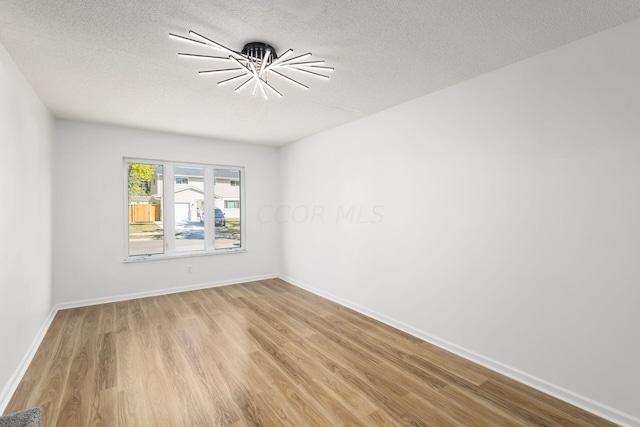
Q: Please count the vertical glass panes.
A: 3